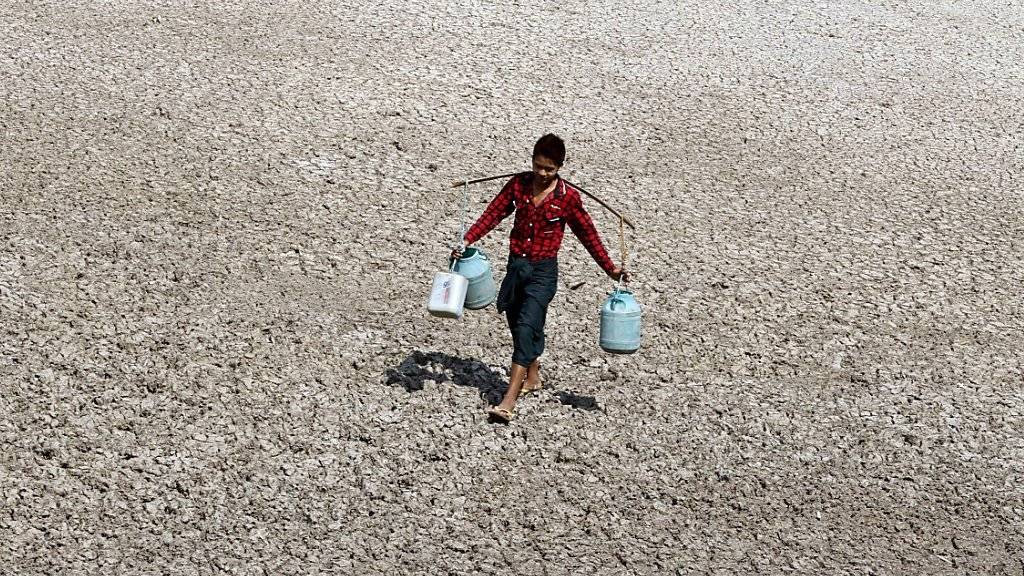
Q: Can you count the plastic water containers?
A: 3